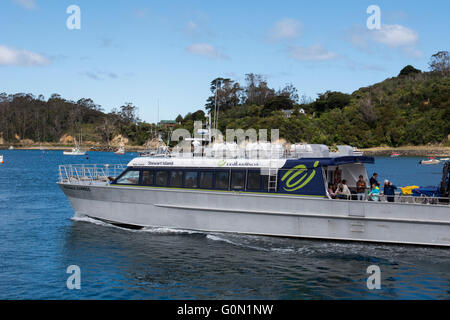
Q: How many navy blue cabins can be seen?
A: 1